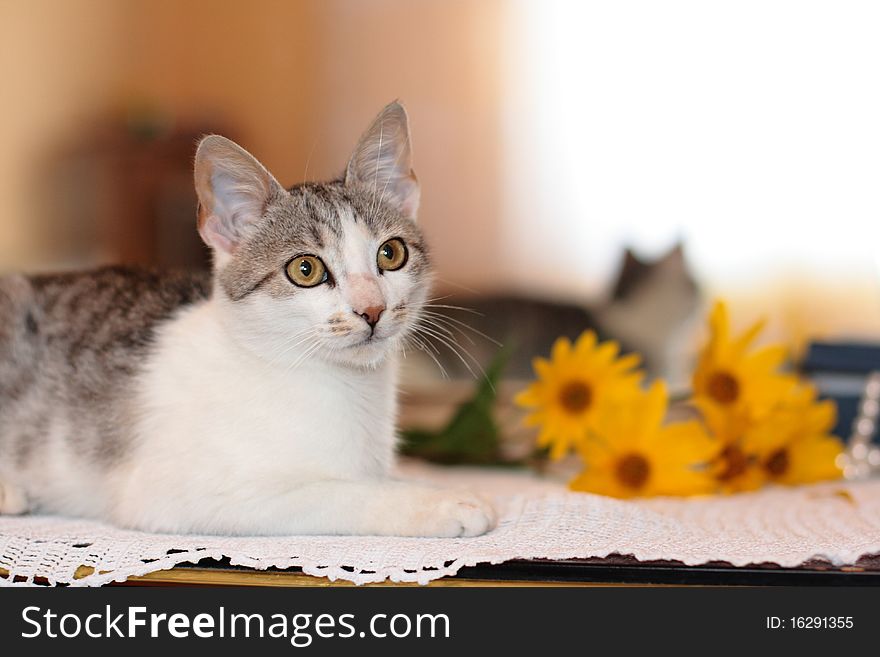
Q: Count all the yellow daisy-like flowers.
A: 5